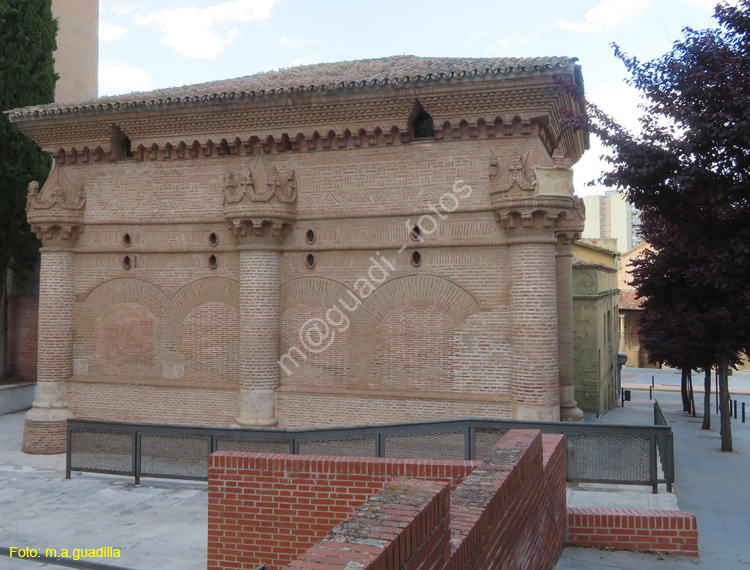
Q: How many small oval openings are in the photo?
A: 8